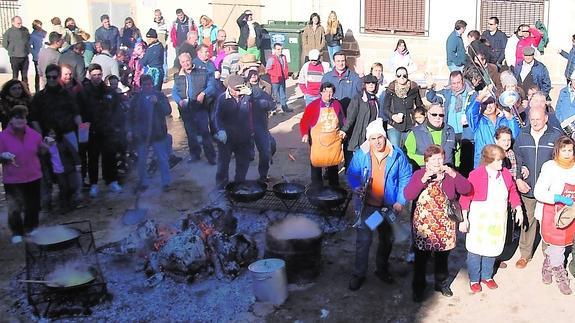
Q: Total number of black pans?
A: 3